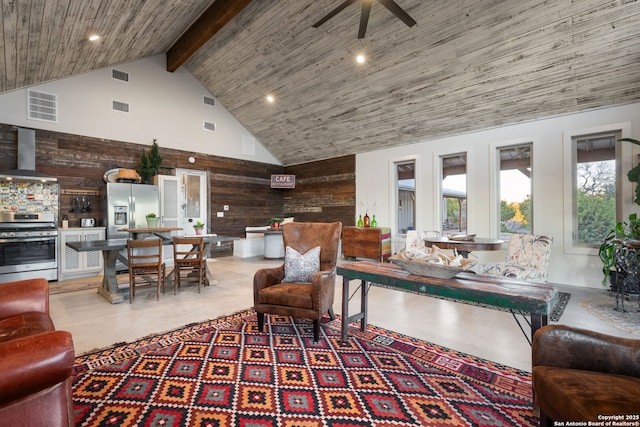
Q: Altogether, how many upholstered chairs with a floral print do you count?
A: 2